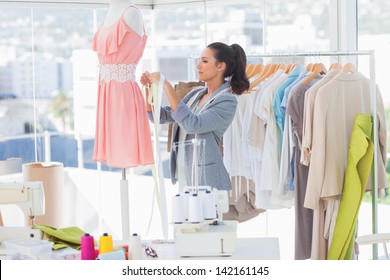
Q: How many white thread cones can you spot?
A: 5